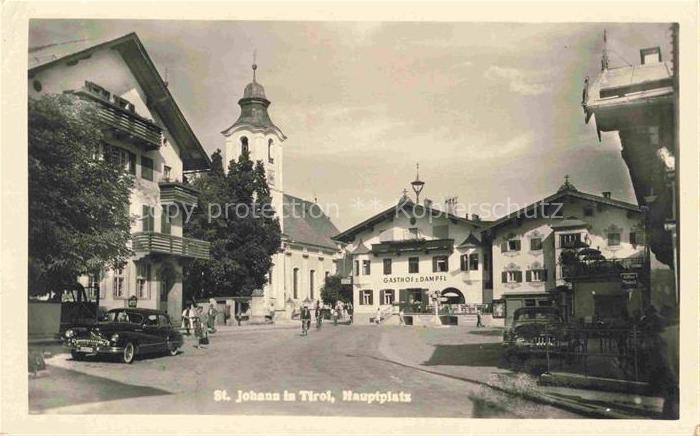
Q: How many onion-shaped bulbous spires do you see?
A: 1